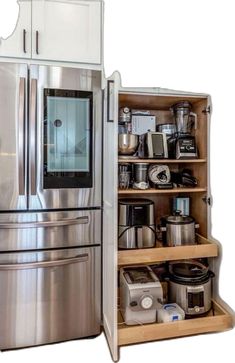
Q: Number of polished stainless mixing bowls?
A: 1